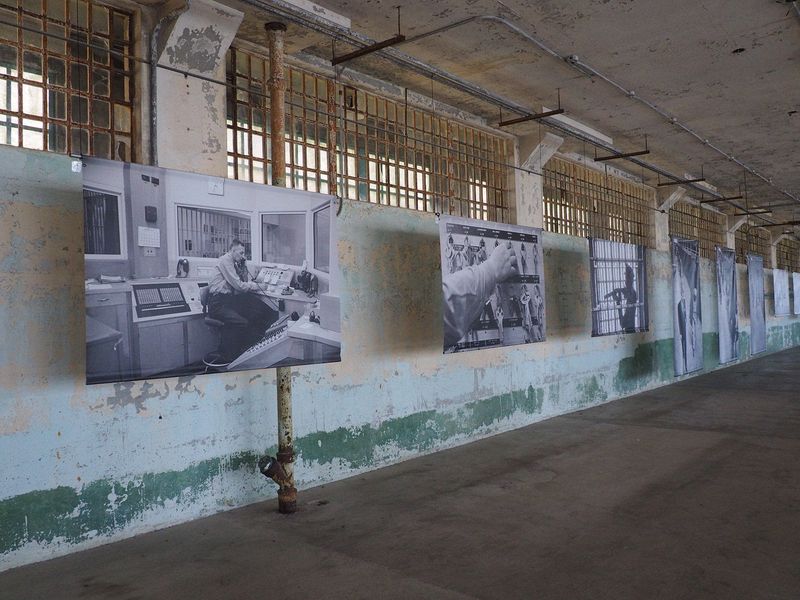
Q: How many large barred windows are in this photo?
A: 6